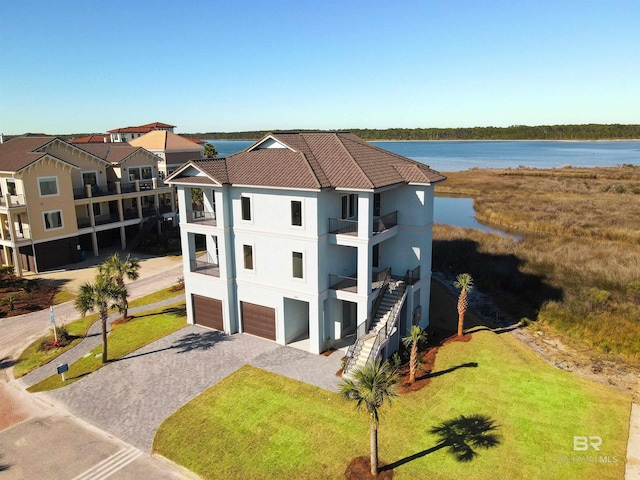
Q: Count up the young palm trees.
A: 5